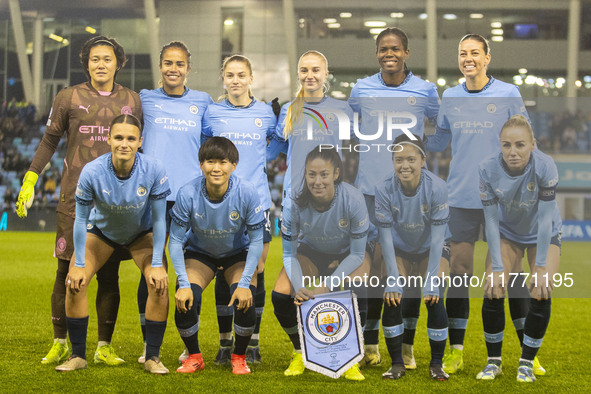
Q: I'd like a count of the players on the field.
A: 11